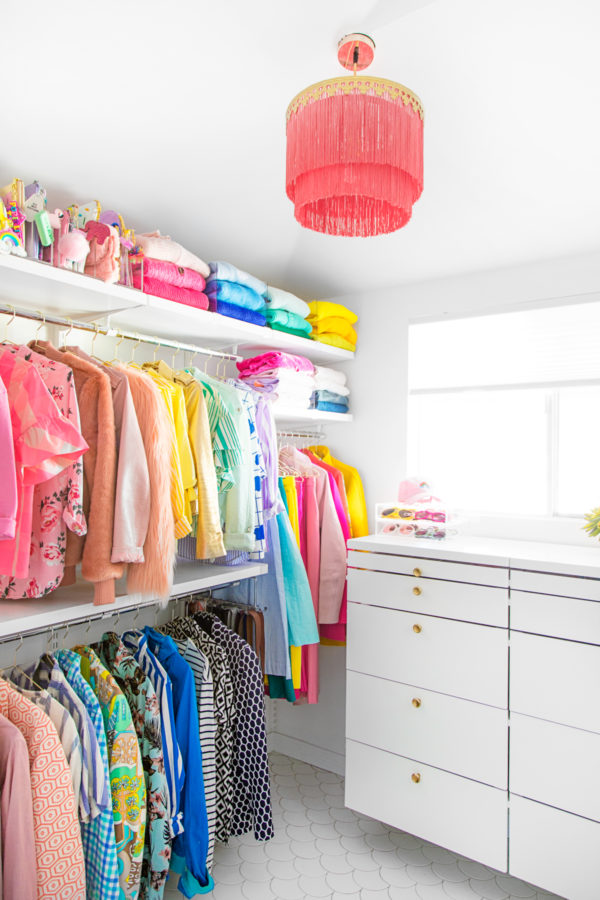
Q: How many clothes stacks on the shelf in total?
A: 6